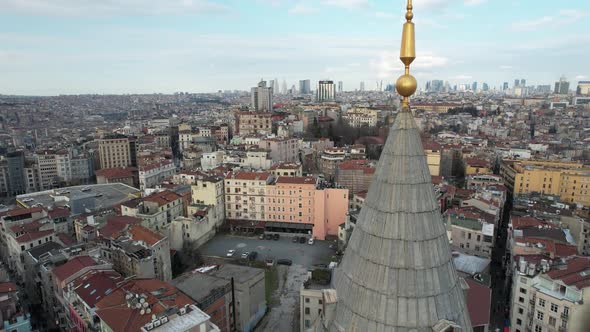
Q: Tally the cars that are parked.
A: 11